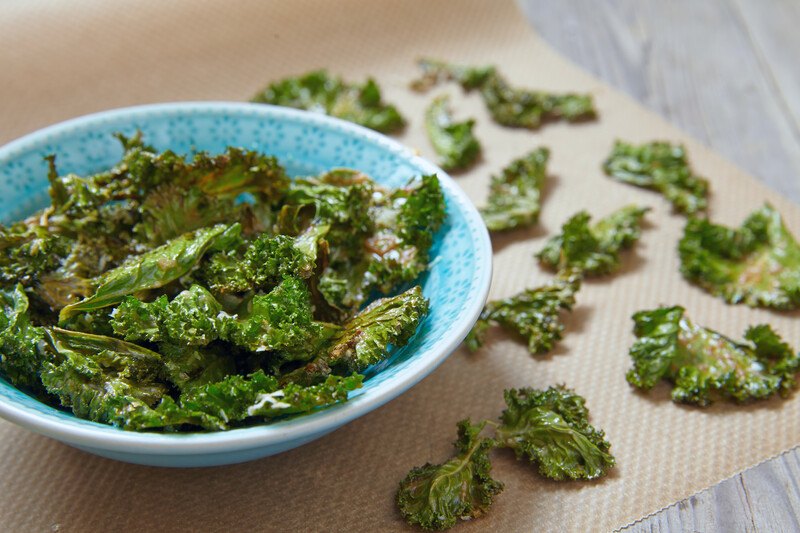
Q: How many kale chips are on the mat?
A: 11